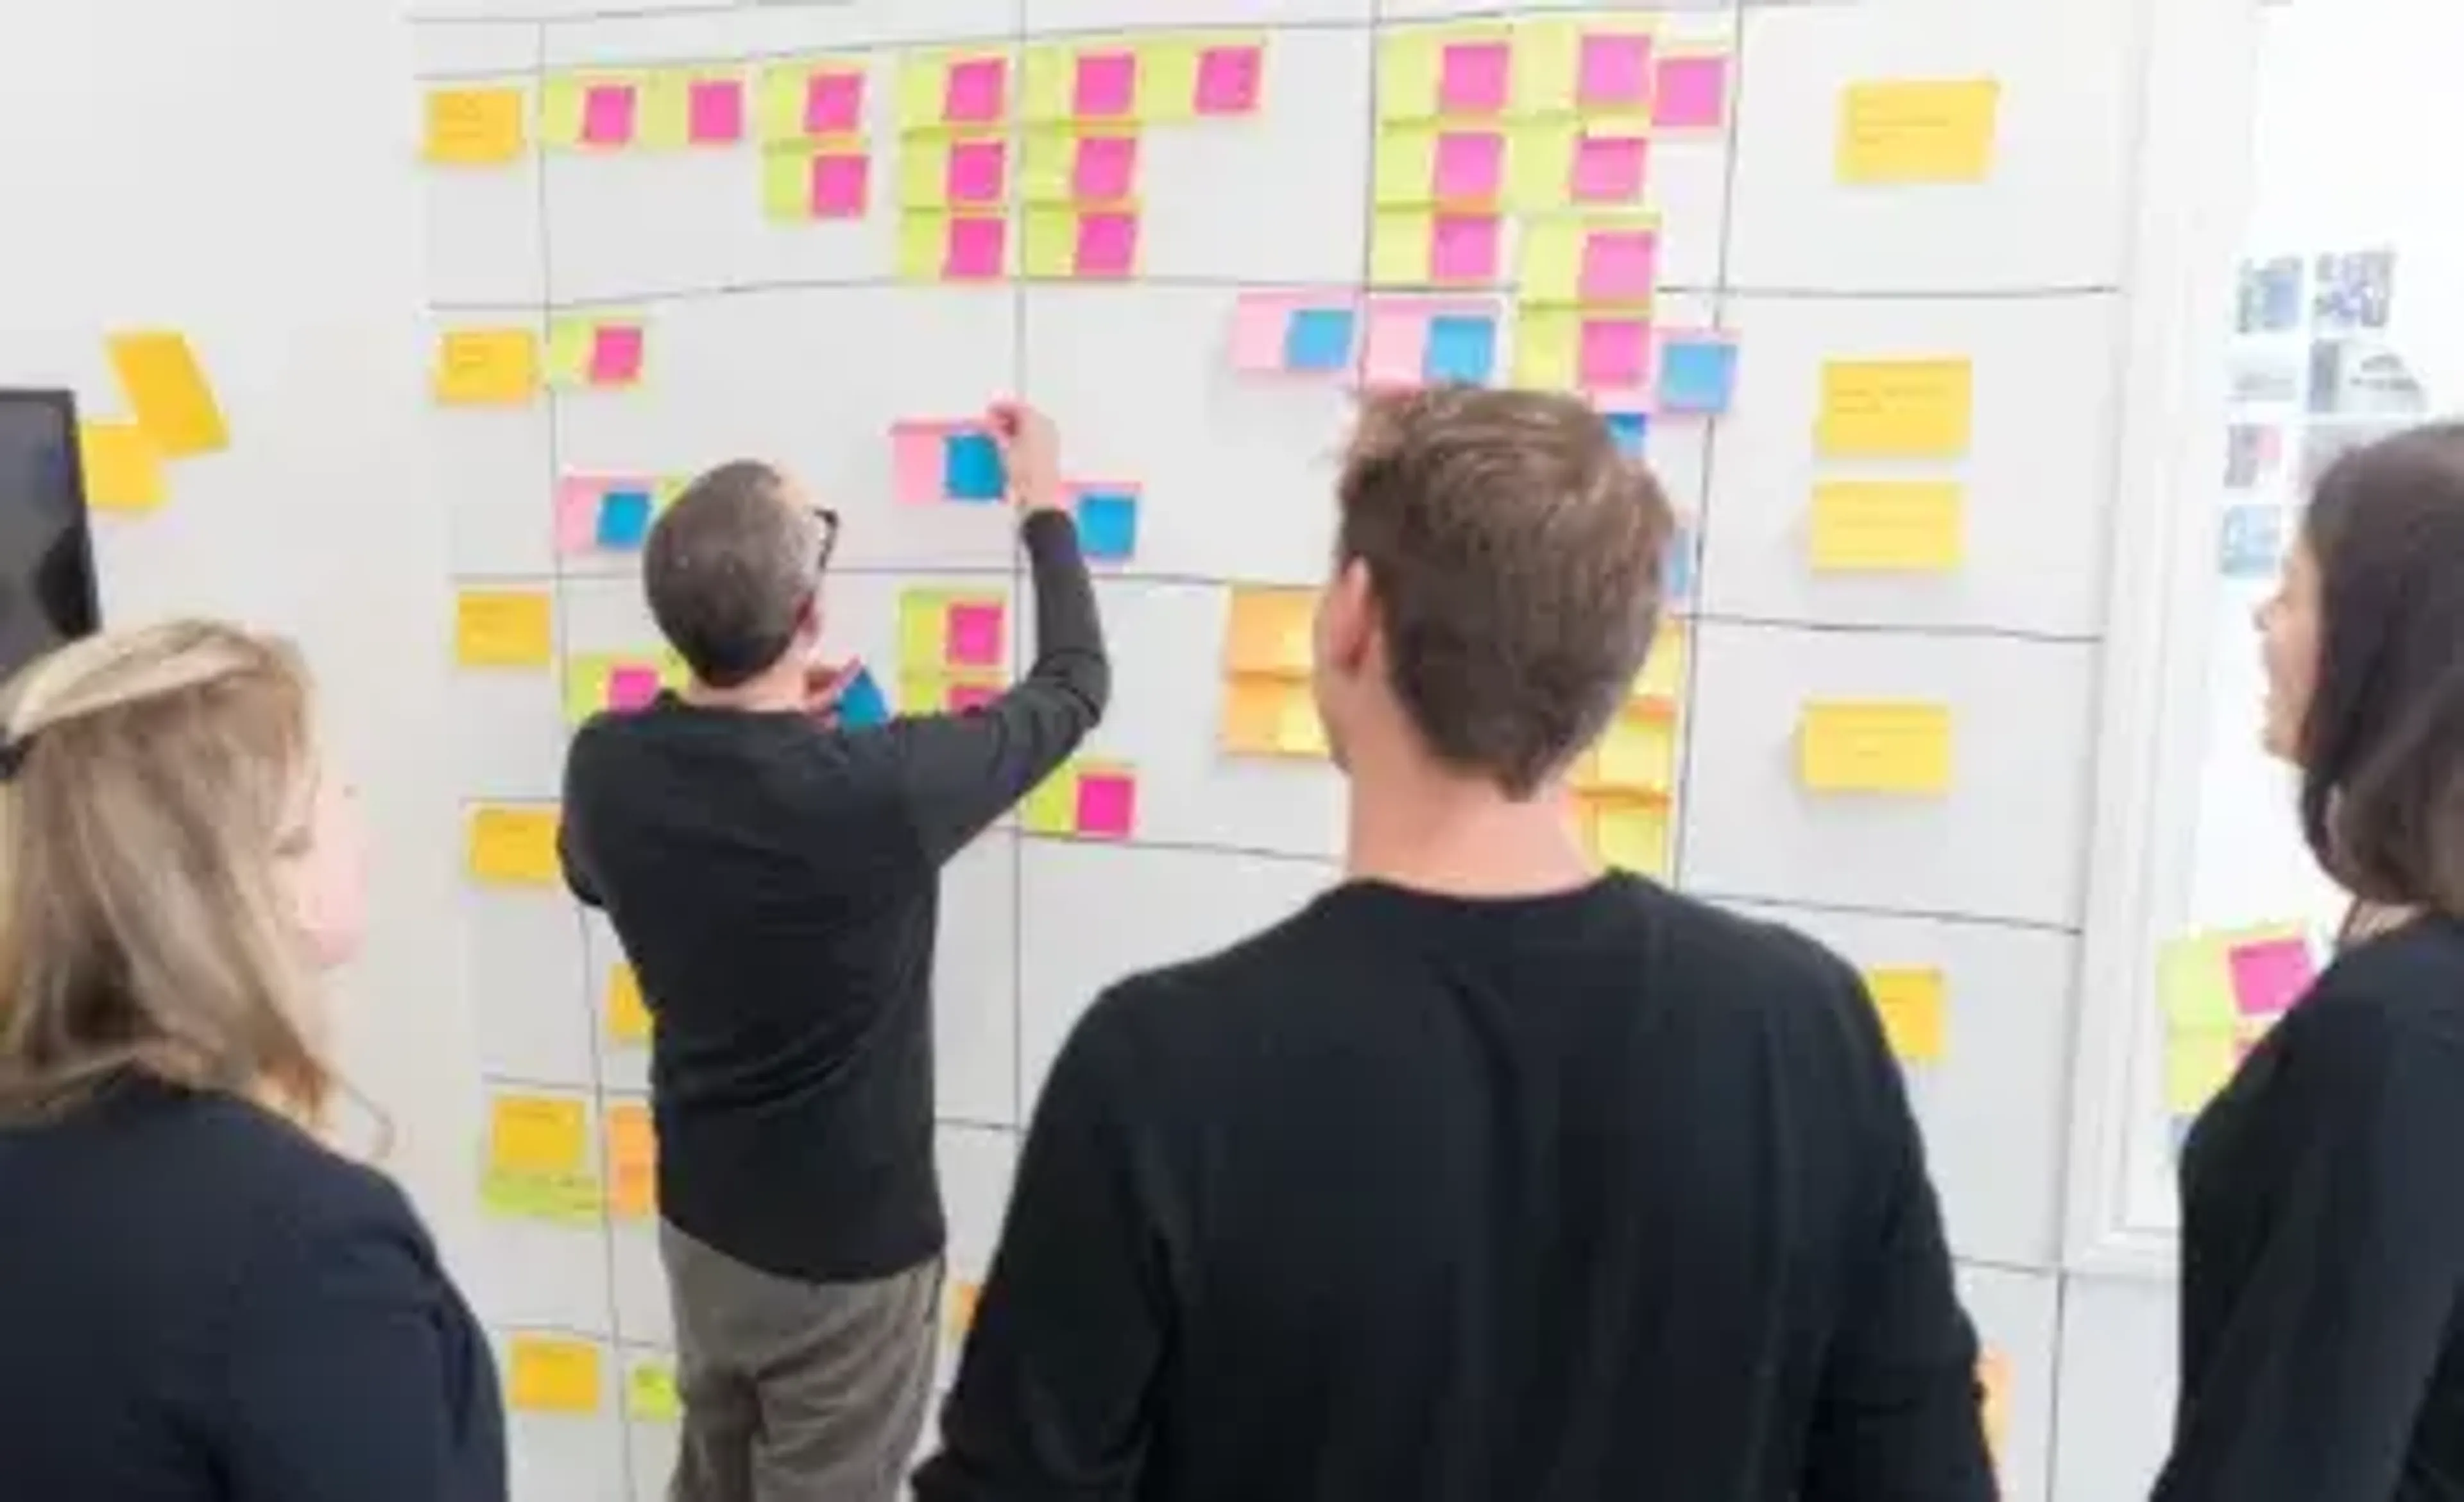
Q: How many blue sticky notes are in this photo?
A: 9